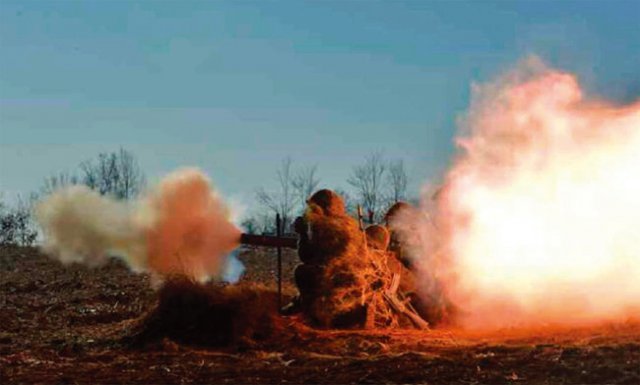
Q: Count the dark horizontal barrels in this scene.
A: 1